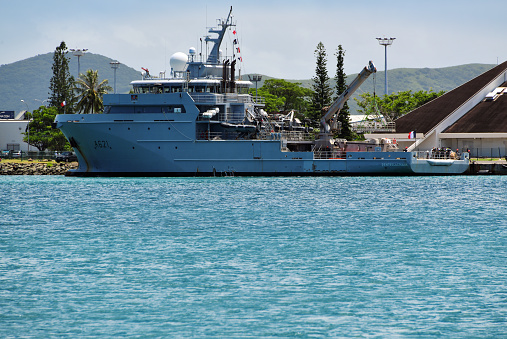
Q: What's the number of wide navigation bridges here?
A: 1